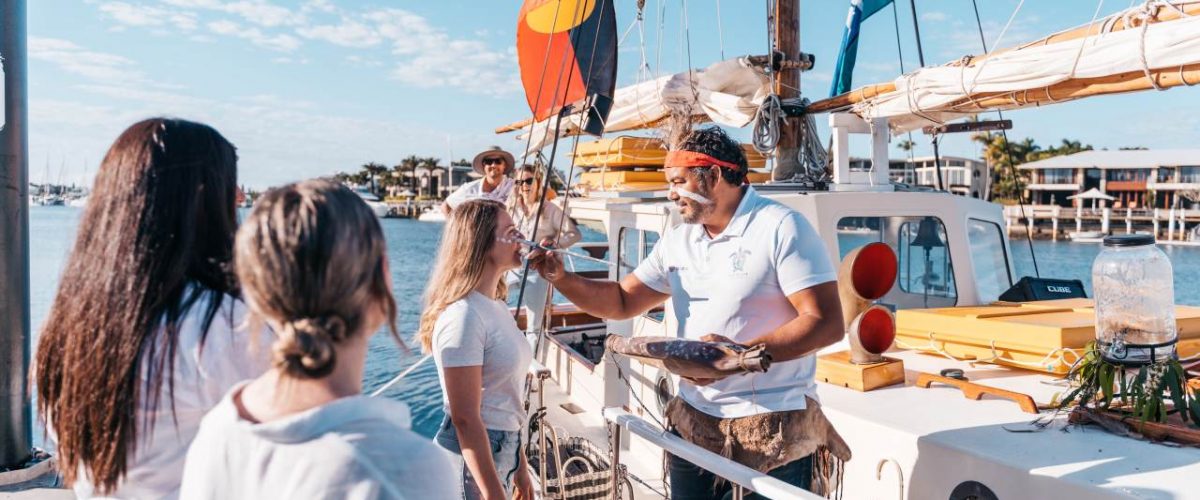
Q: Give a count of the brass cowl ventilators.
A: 2